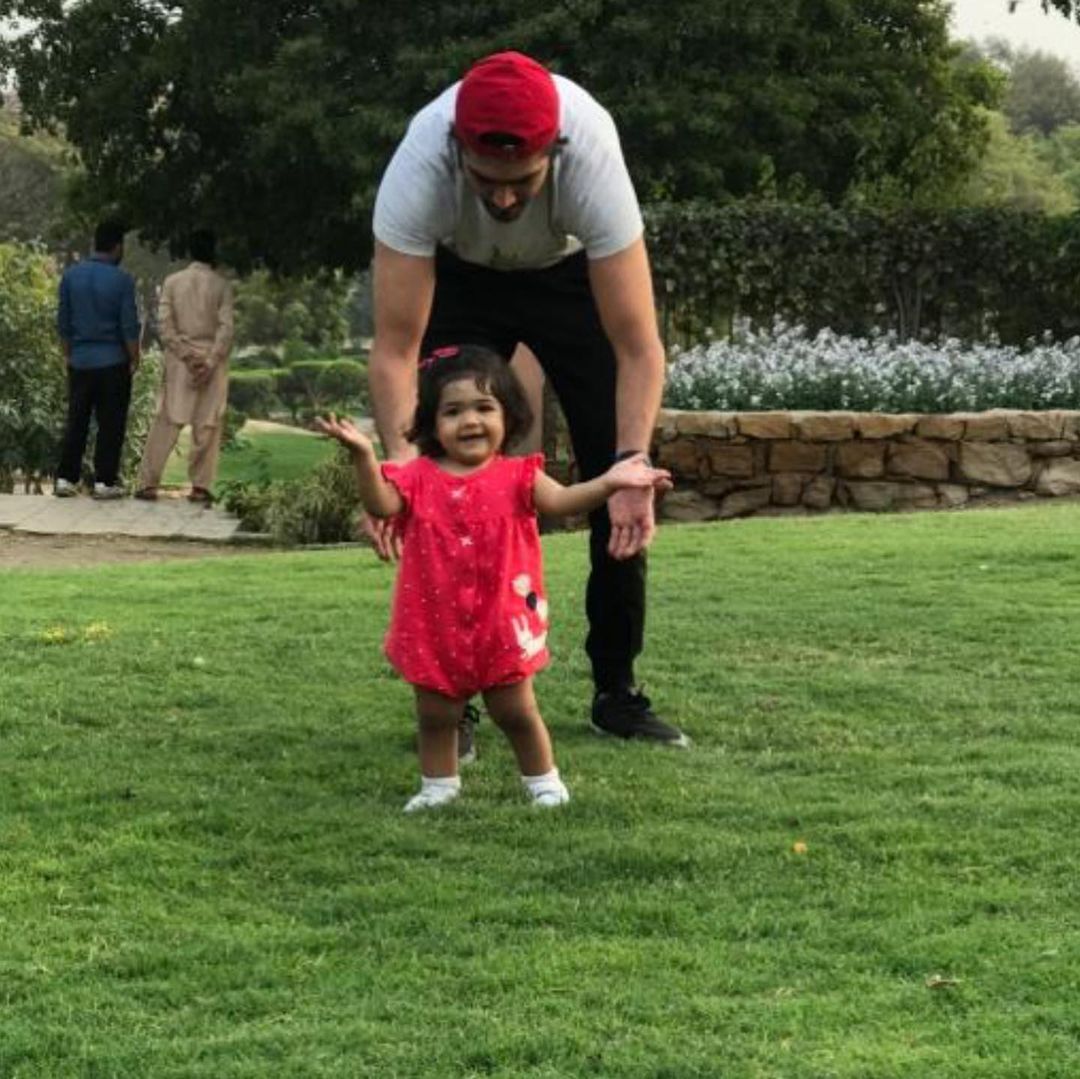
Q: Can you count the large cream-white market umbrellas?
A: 0